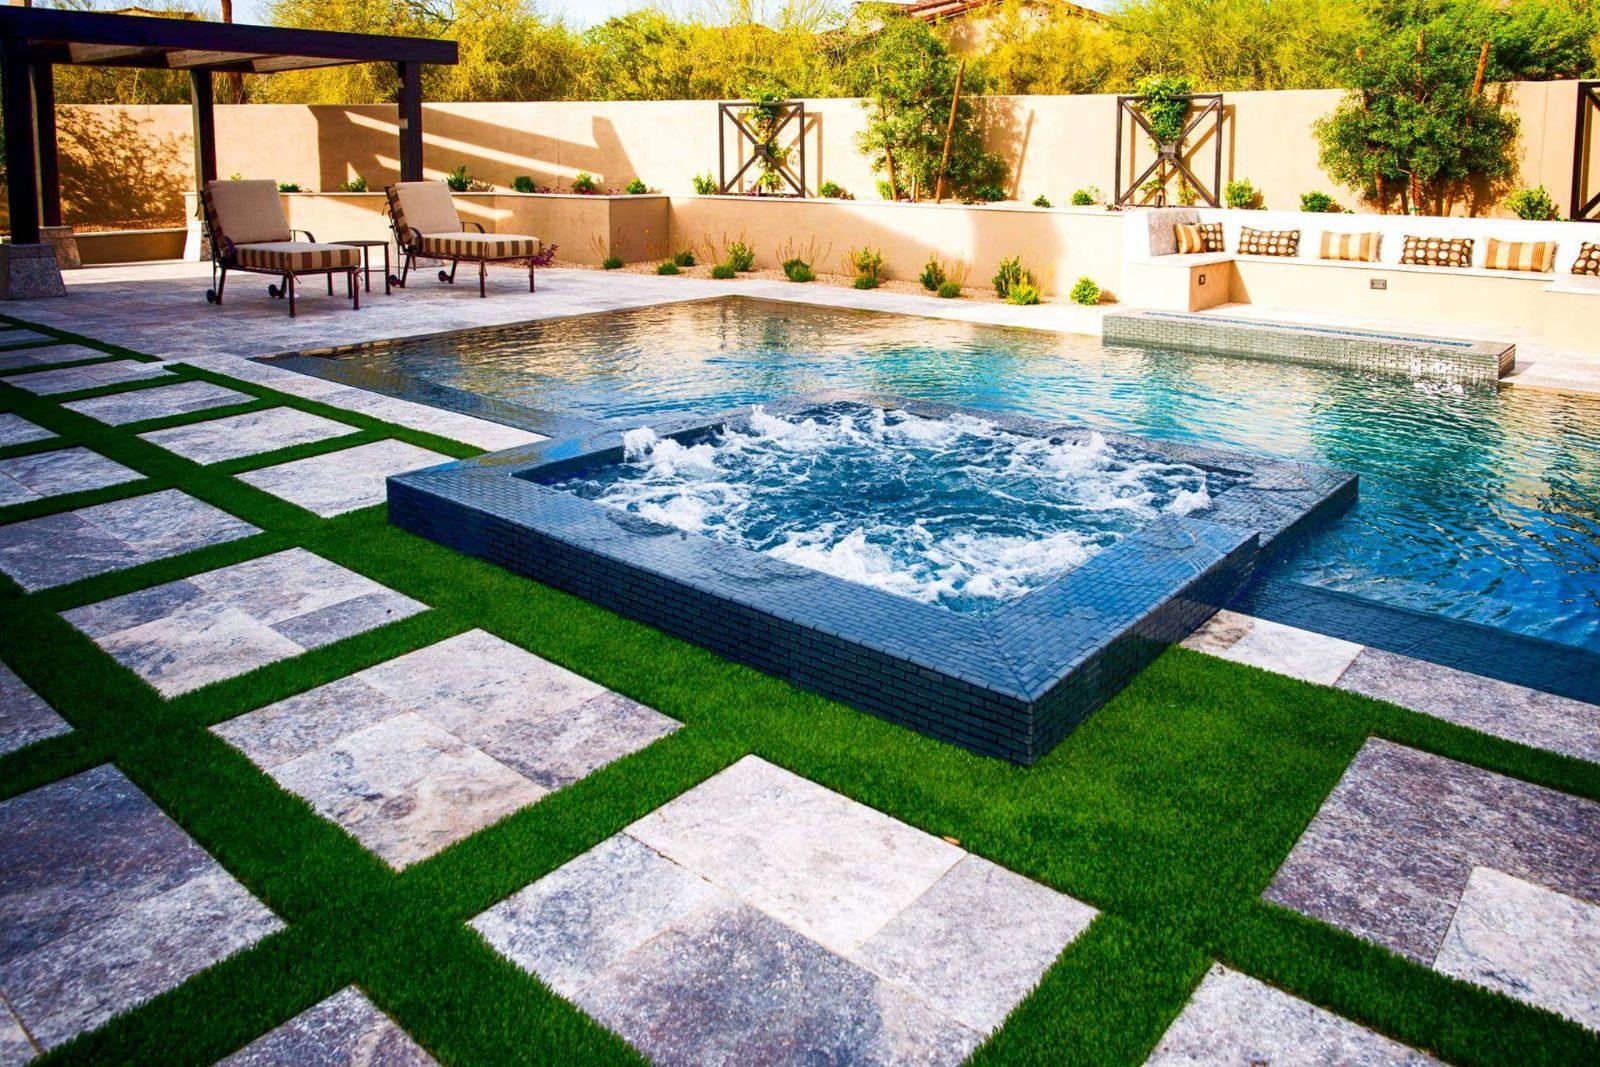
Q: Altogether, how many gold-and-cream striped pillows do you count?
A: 3